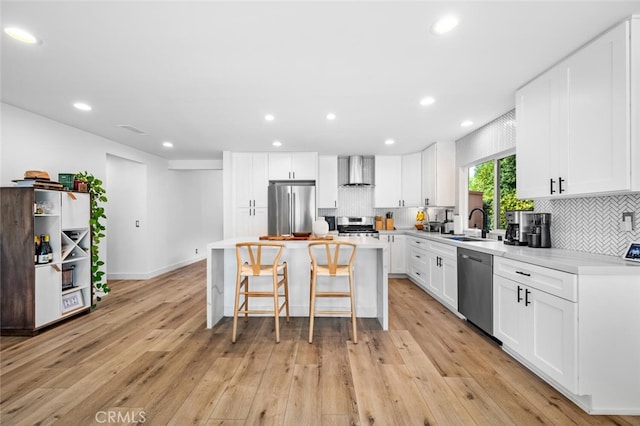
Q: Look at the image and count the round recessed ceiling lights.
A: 10